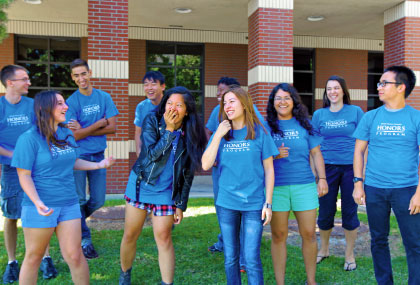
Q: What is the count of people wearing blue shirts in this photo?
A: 10